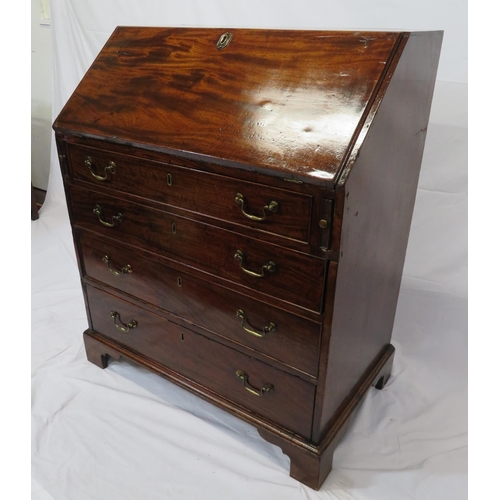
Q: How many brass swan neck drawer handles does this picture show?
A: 8